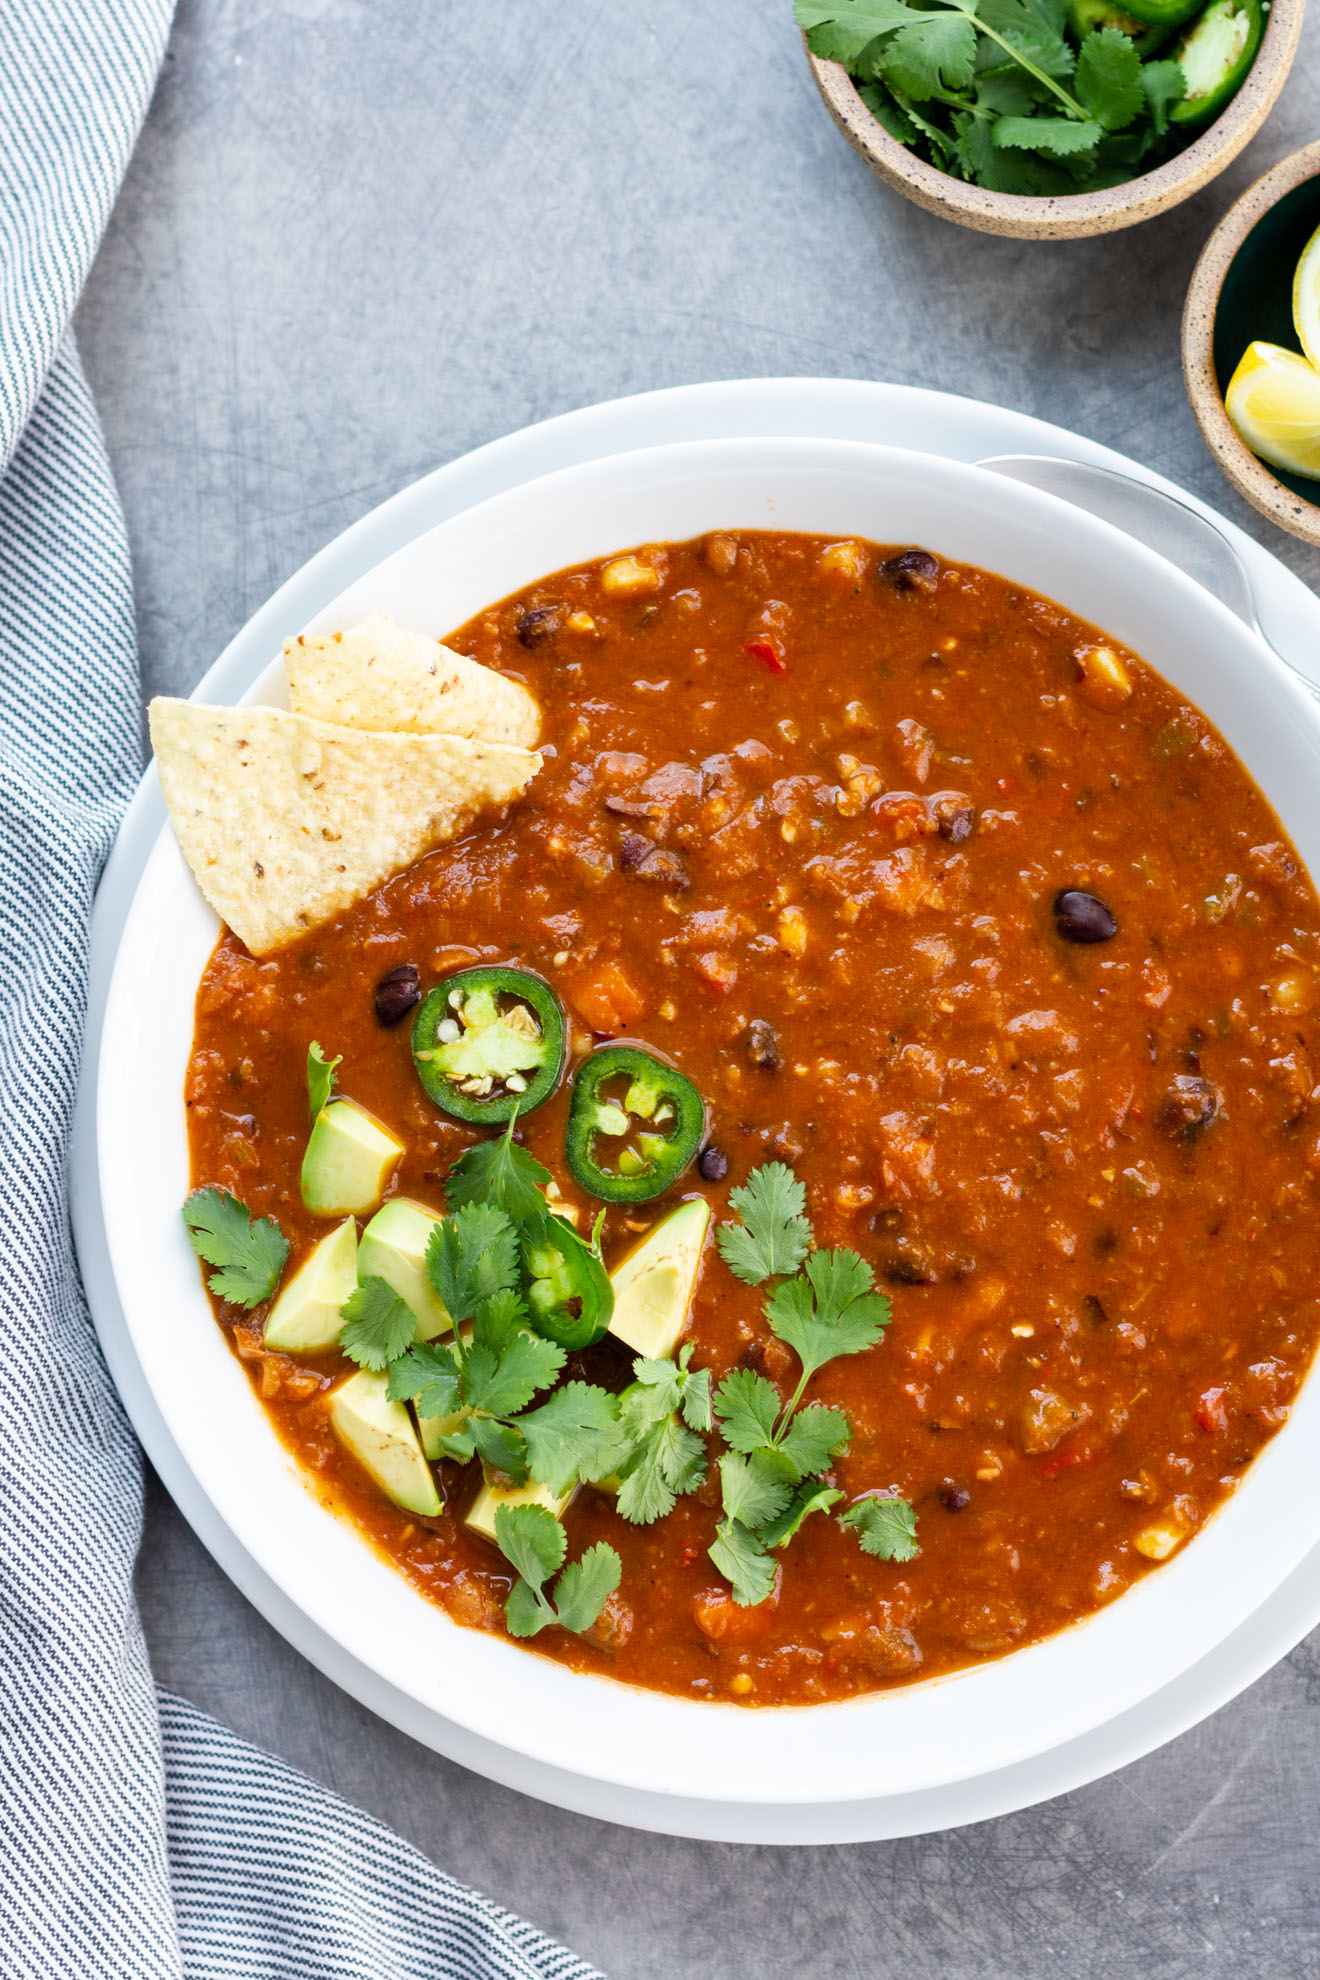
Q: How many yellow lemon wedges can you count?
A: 2